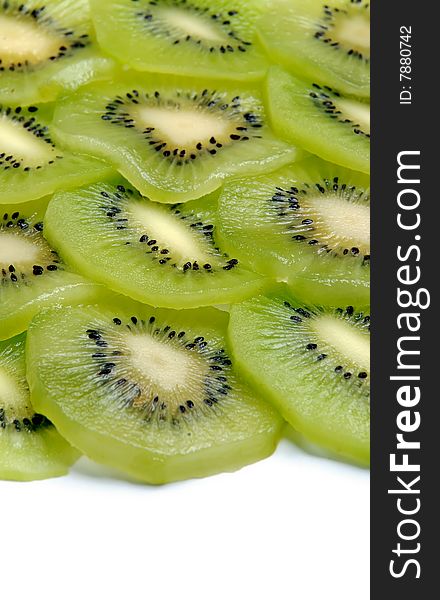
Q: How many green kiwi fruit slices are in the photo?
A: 12